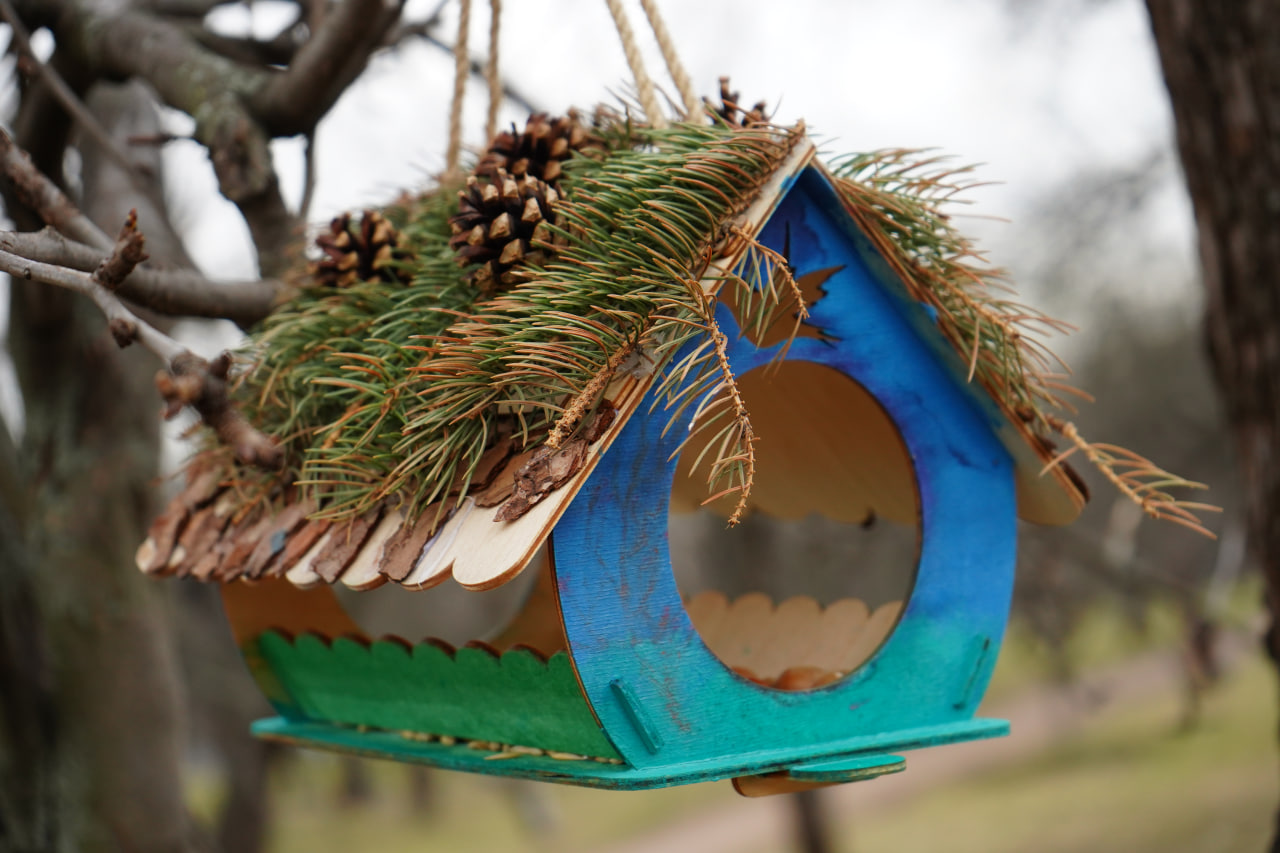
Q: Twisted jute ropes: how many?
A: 4